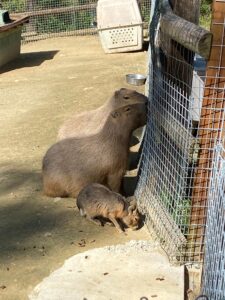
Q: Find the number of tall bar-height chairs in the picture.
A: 0